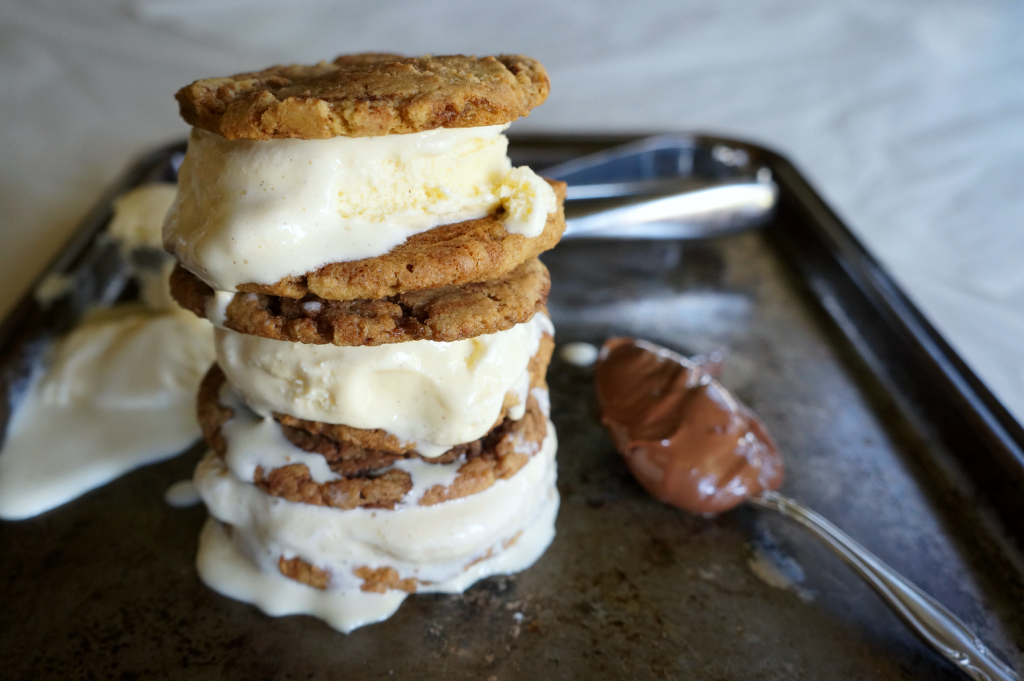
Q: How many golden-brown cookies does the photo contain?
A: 6